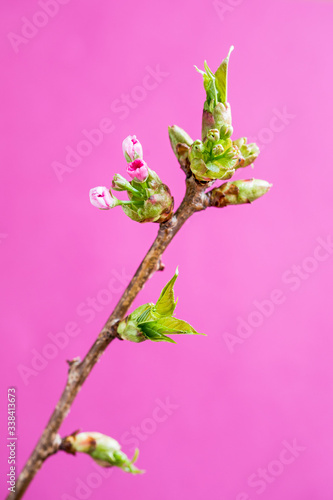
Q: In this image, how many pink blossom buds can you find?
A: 3